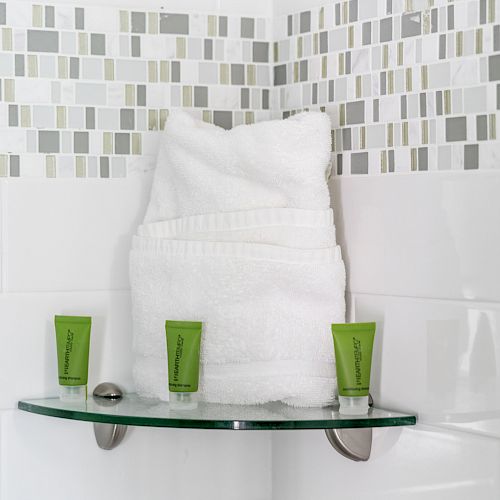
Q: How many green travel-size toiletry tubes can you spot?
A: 3